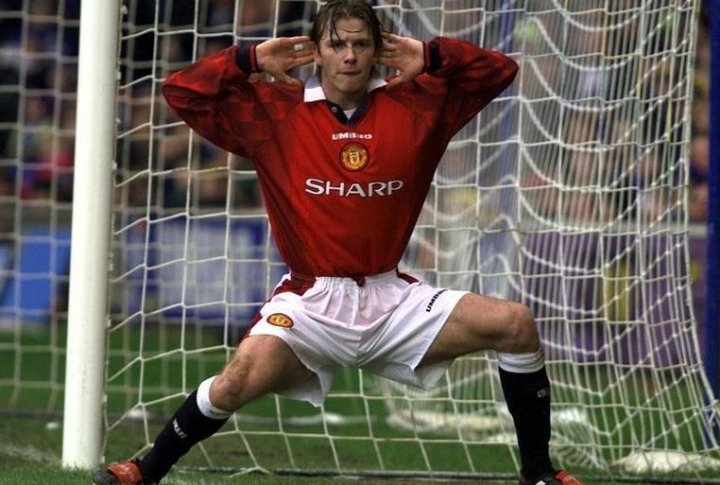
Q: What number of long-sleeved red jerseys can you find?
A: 1